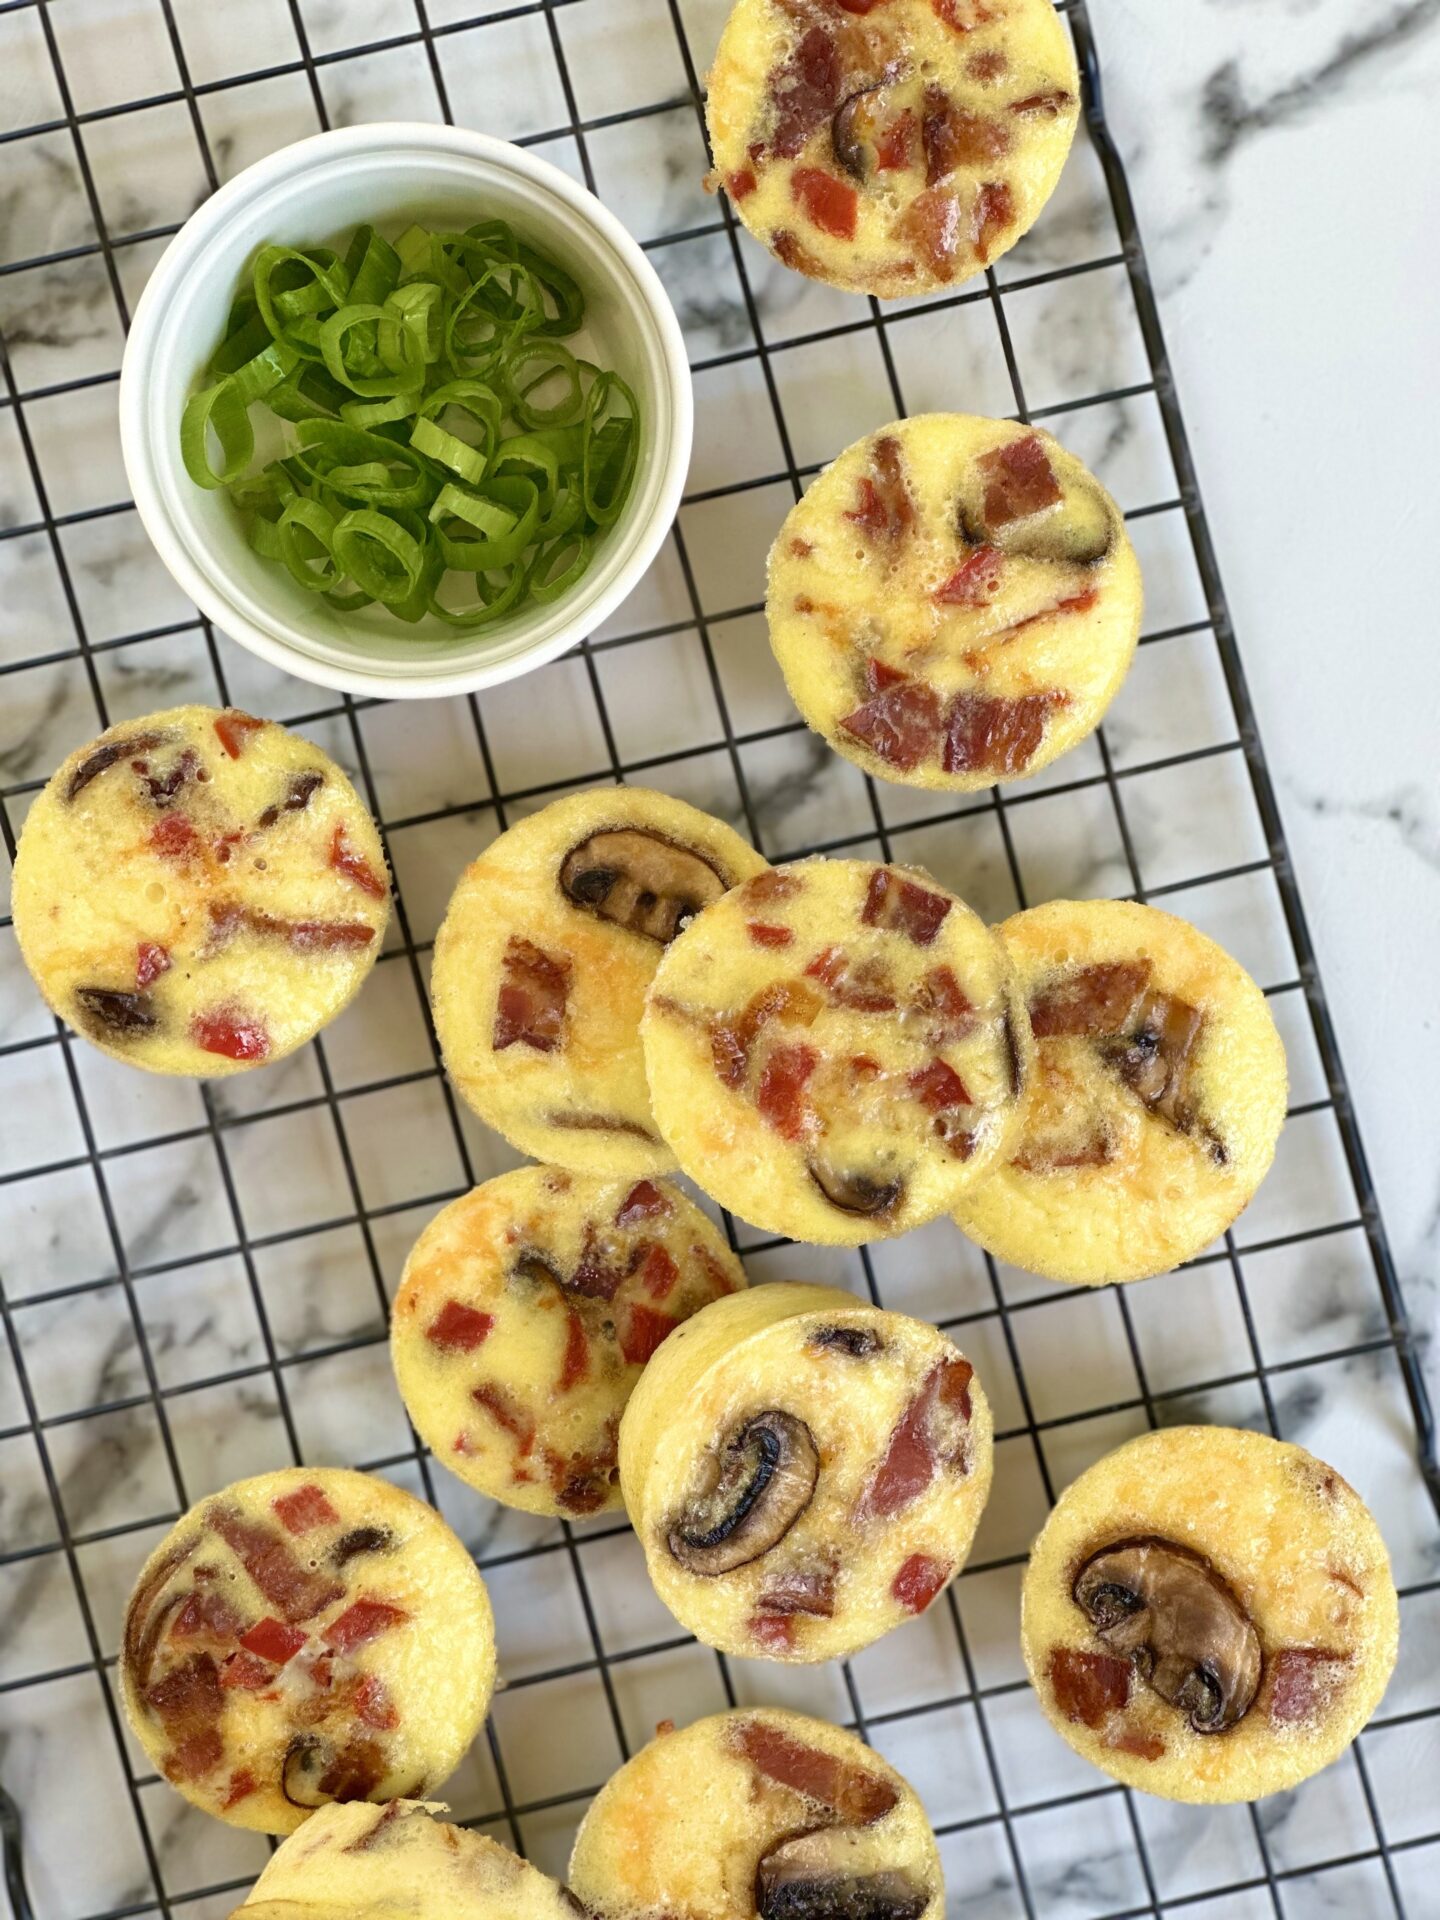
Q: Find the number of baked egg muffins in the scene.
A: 12